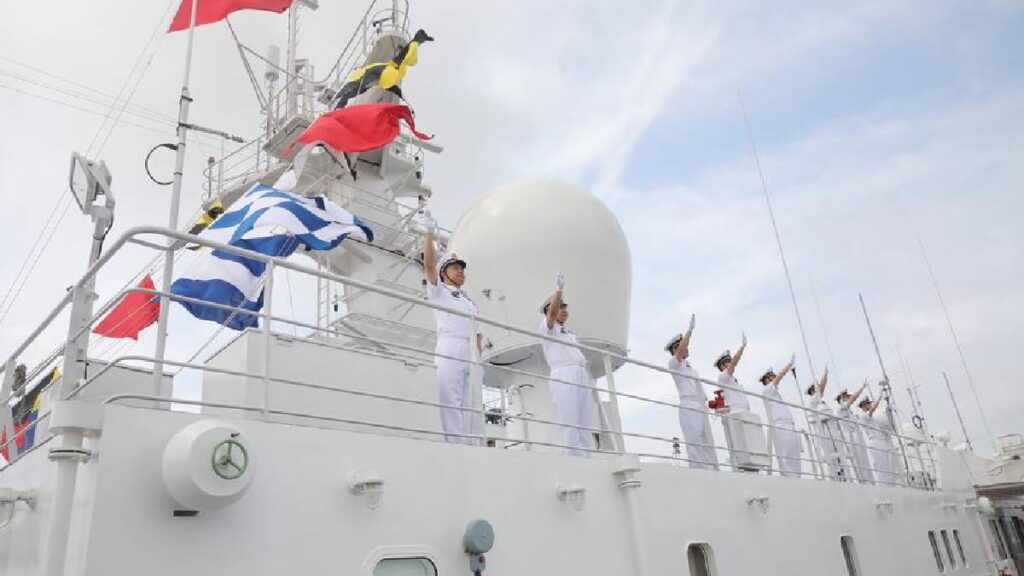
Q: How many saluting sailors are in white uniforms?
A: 8